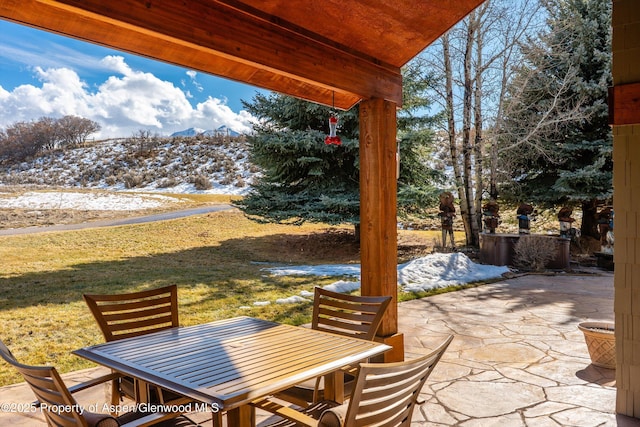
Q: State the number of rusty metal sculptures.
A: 5